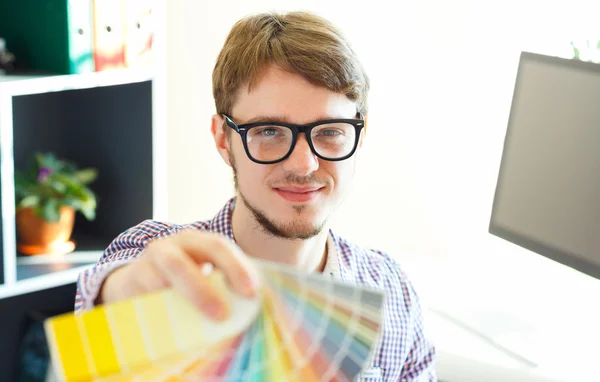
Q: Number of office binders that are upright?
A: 3